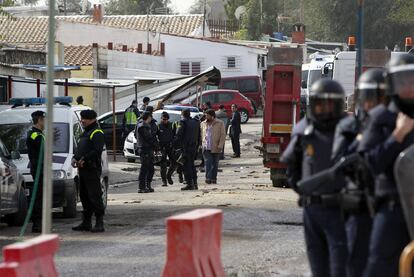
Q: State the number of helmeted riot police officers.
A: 3